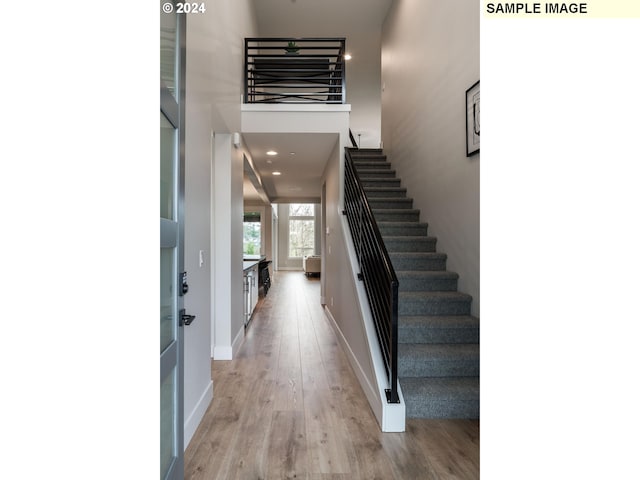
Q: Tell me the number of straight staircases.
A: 1